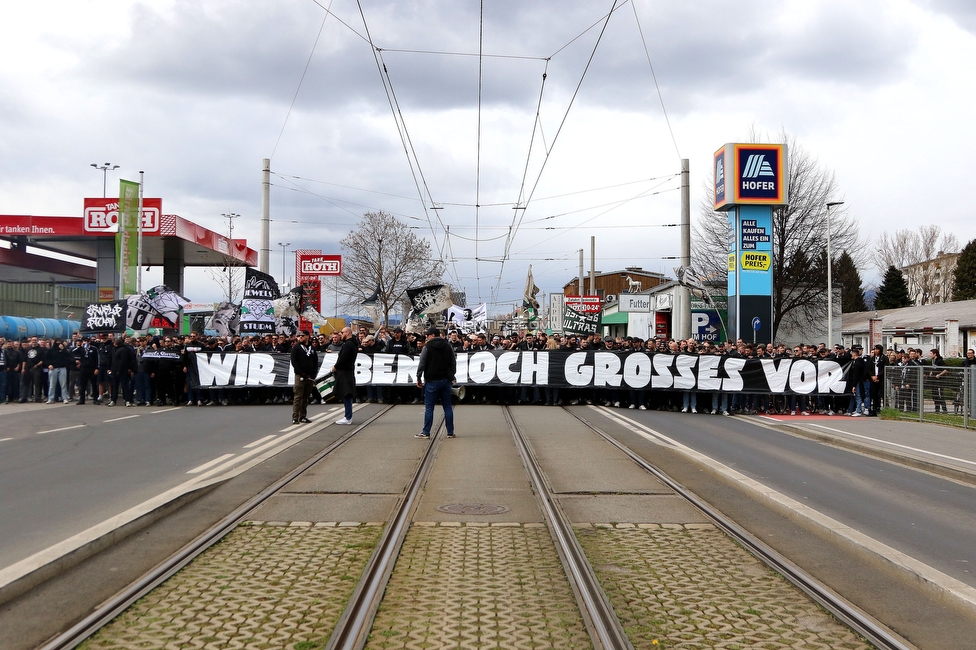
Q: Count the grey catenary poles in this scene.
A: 4